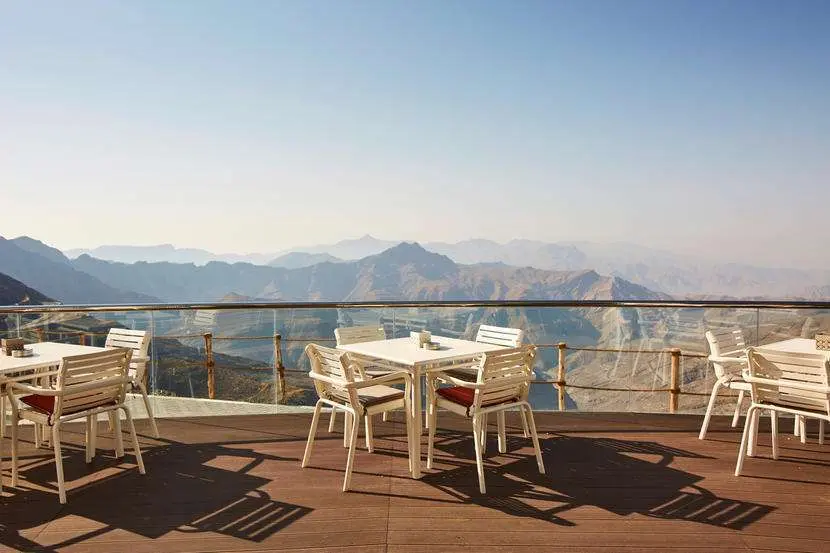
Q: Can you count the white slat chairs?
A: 8